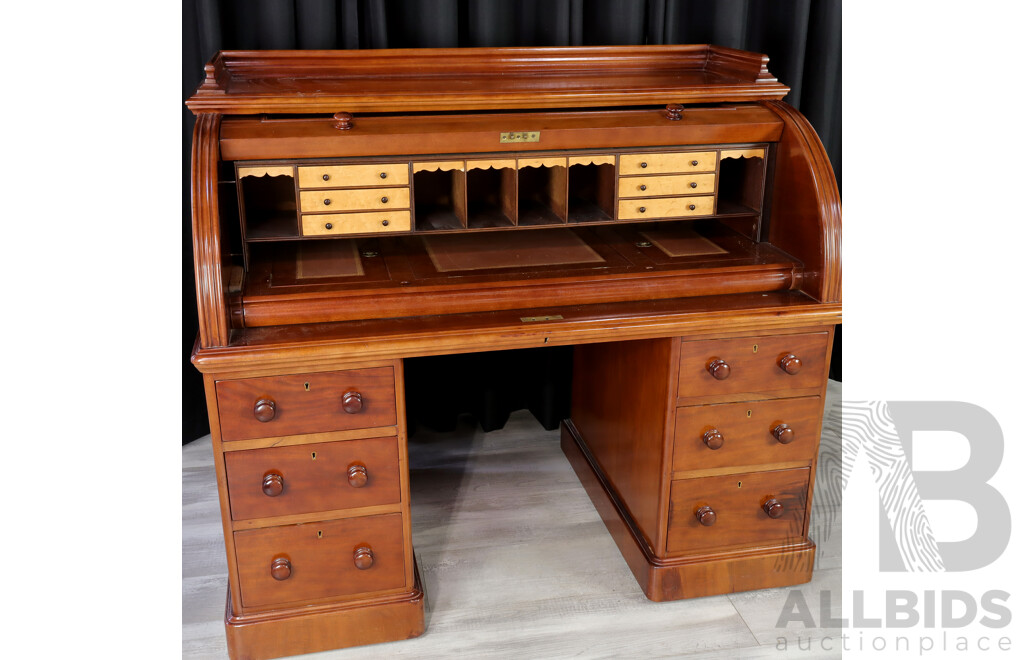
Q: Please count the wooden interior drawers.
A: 6